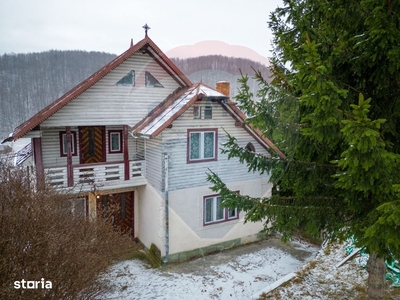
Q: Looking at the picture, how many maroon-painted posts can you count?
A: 3